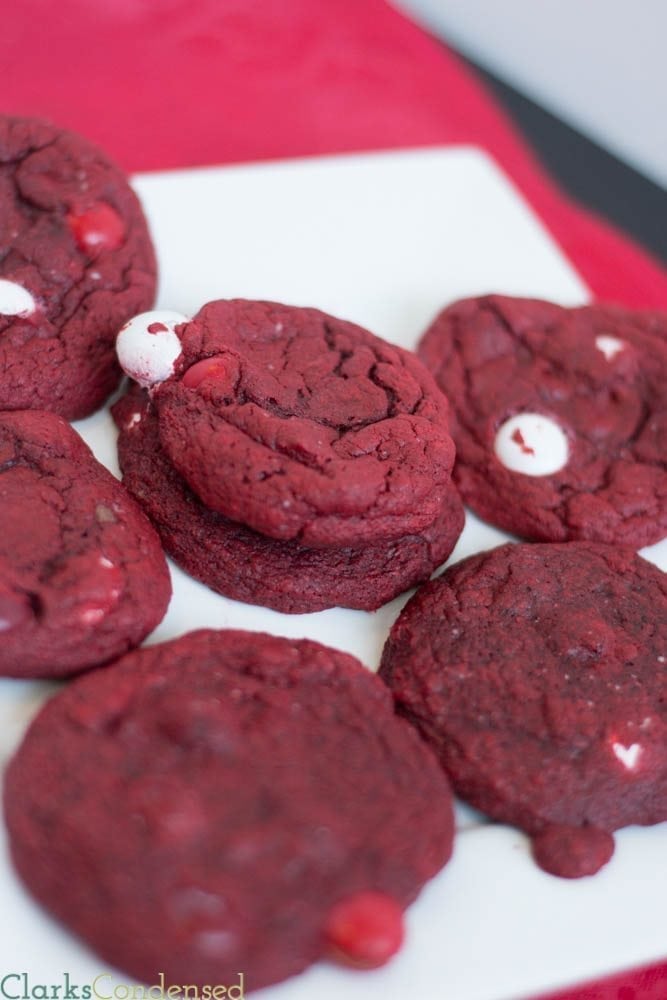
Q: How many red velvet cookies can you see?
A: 7